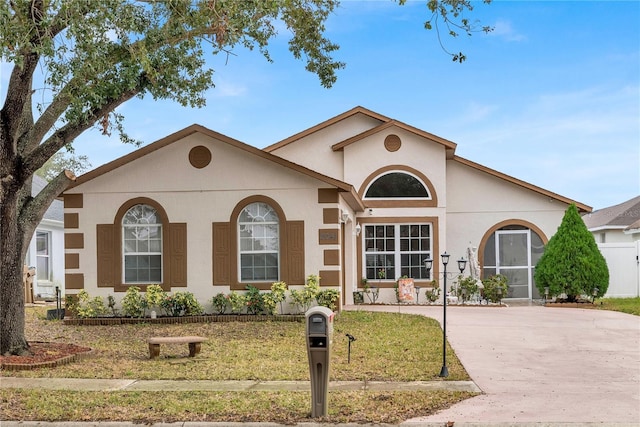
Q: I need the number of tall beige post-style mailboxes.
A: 1